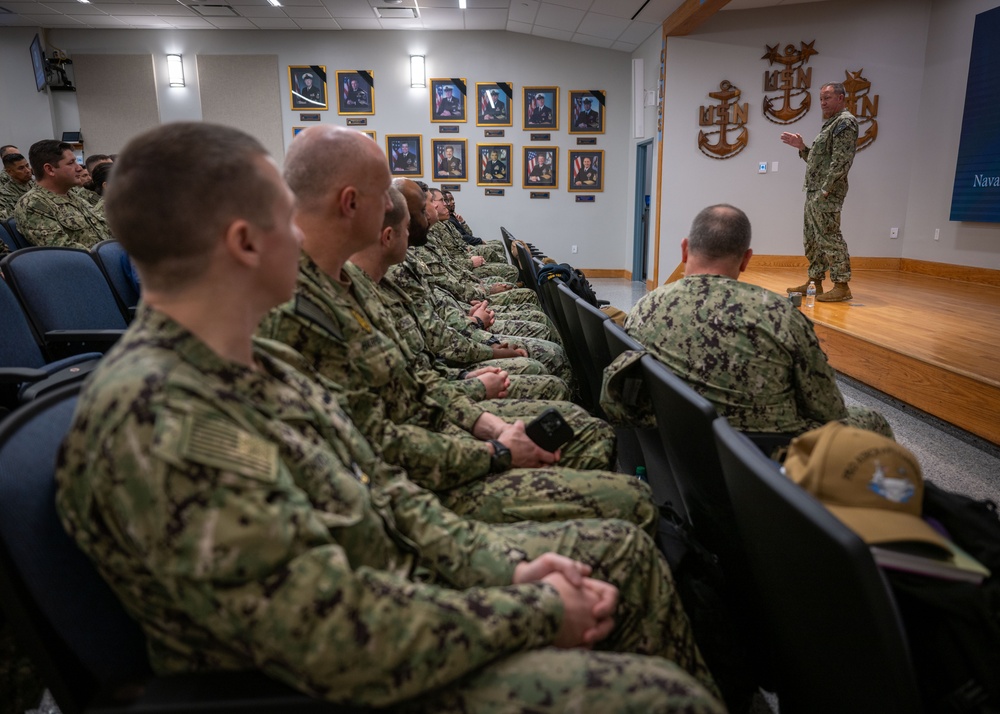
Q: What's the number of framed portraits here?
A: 13